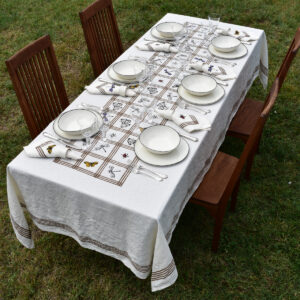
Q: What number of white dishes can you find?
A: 12